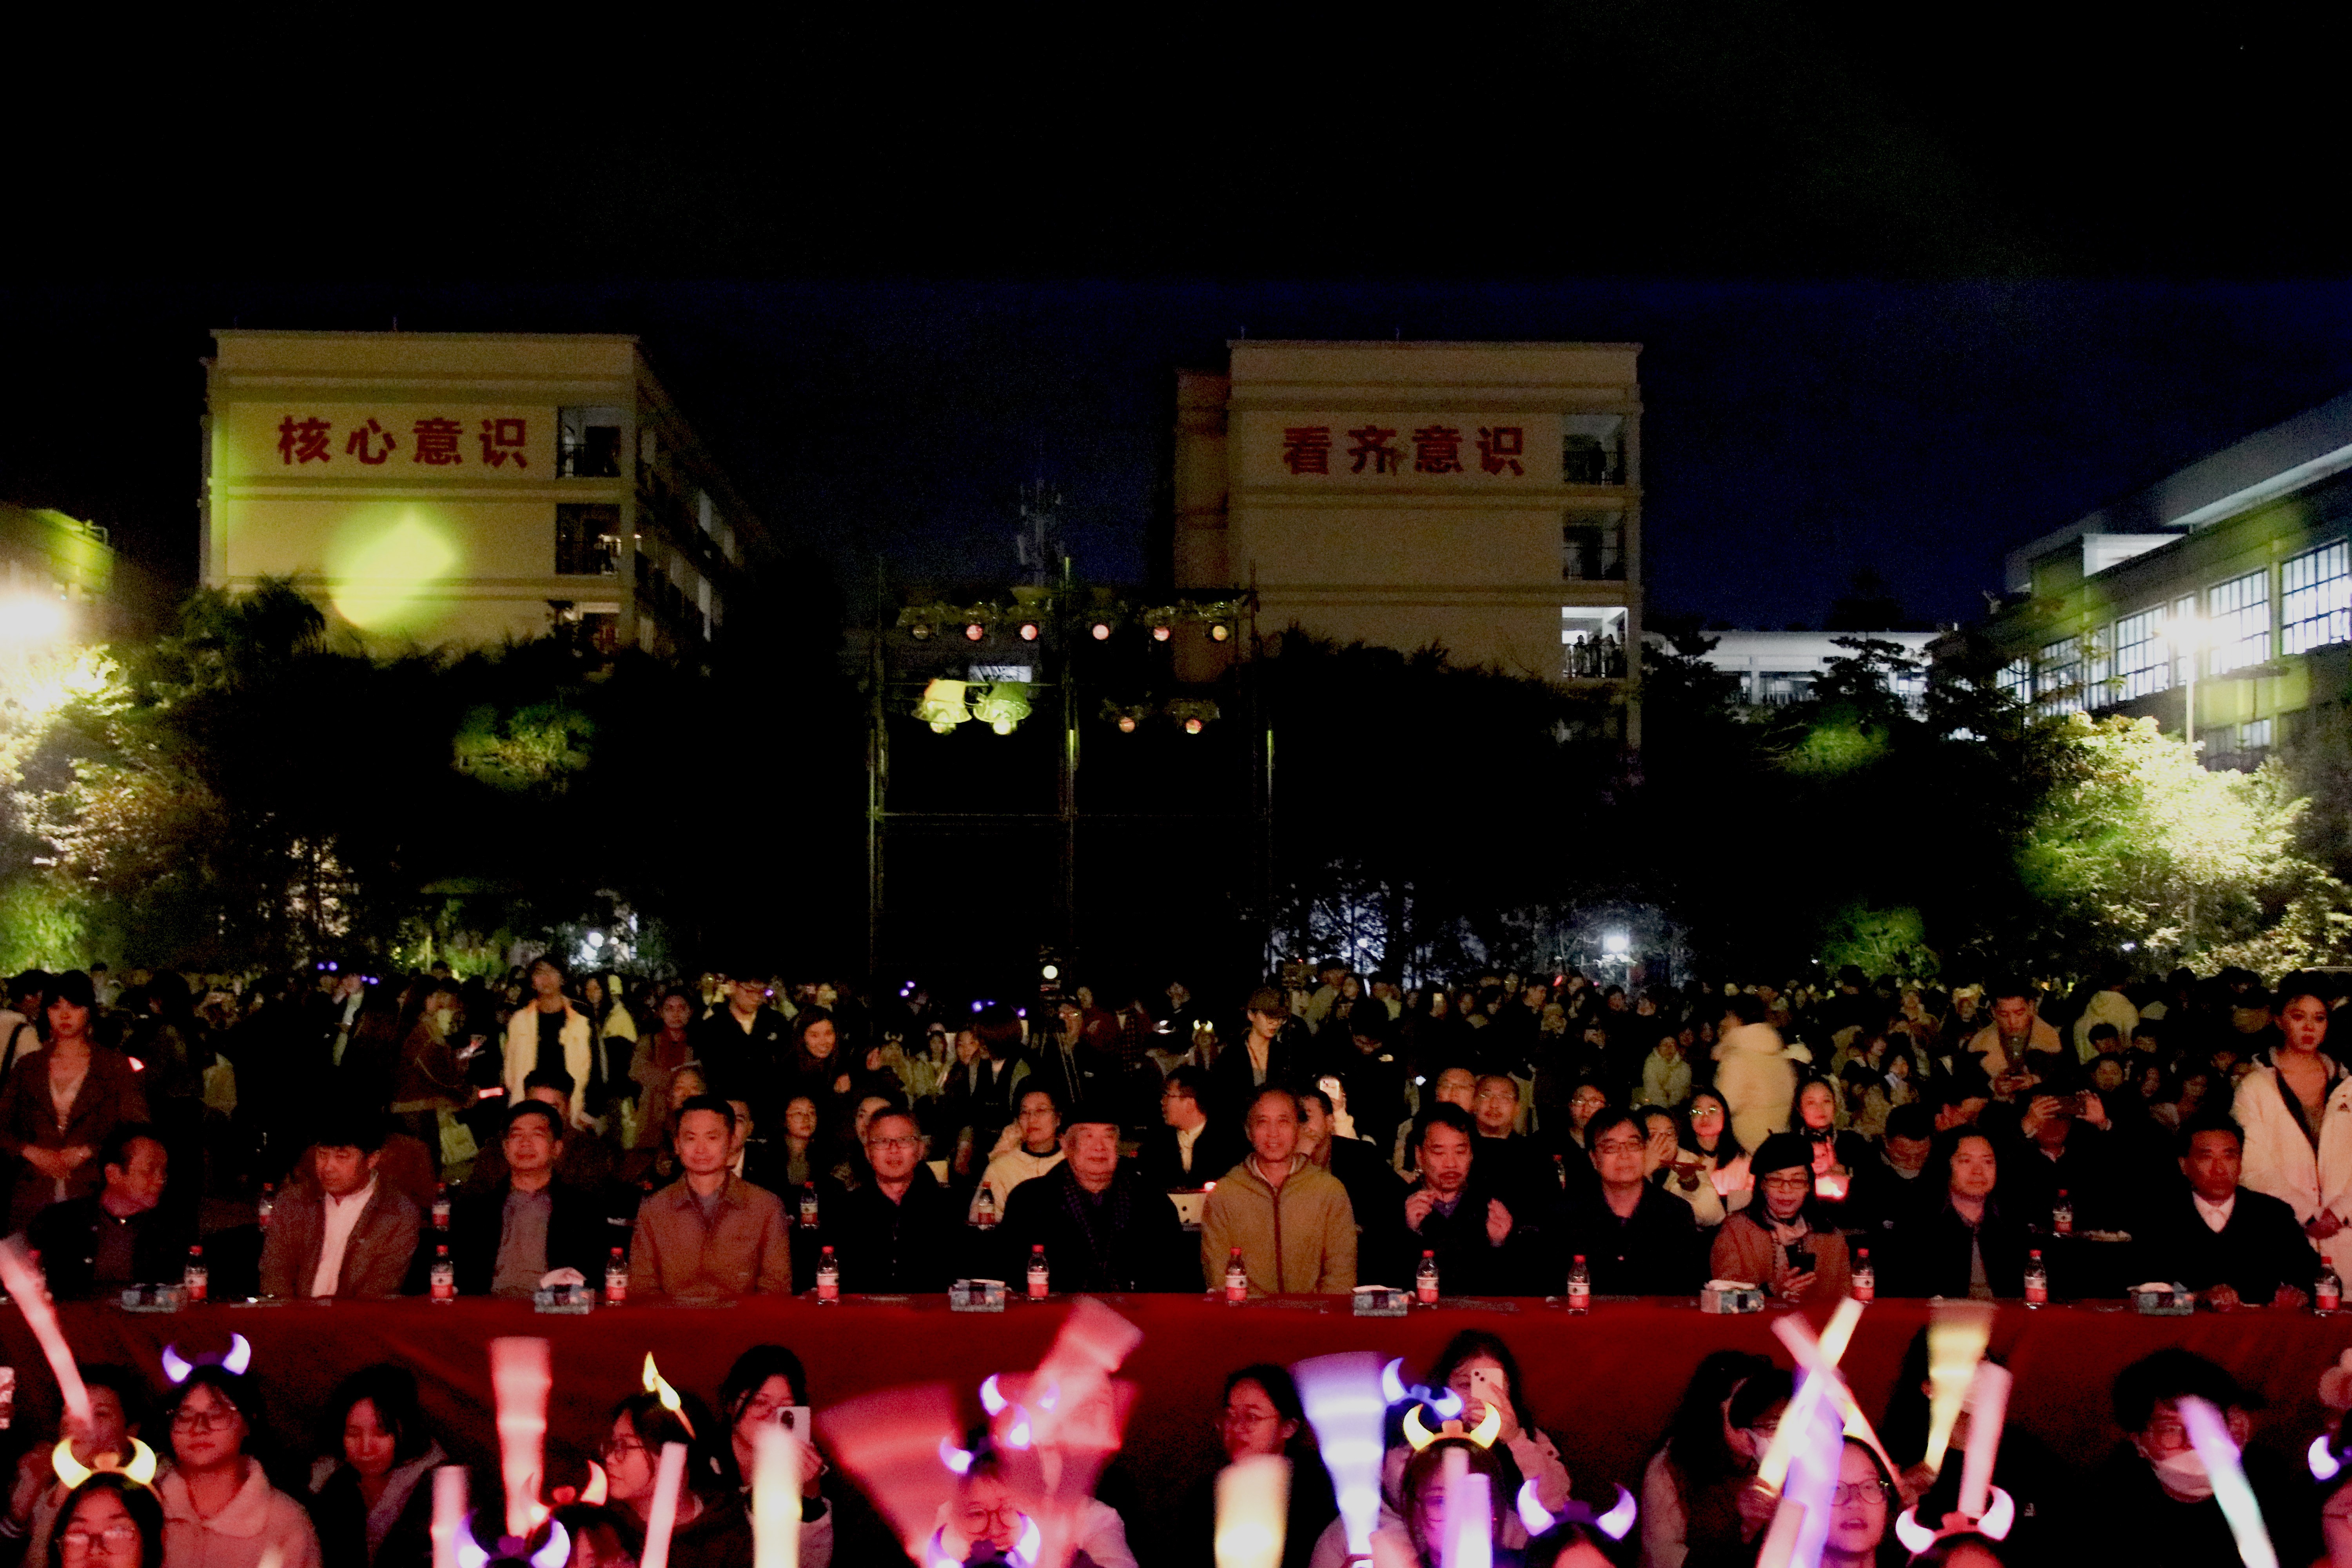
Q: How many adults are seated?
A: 12